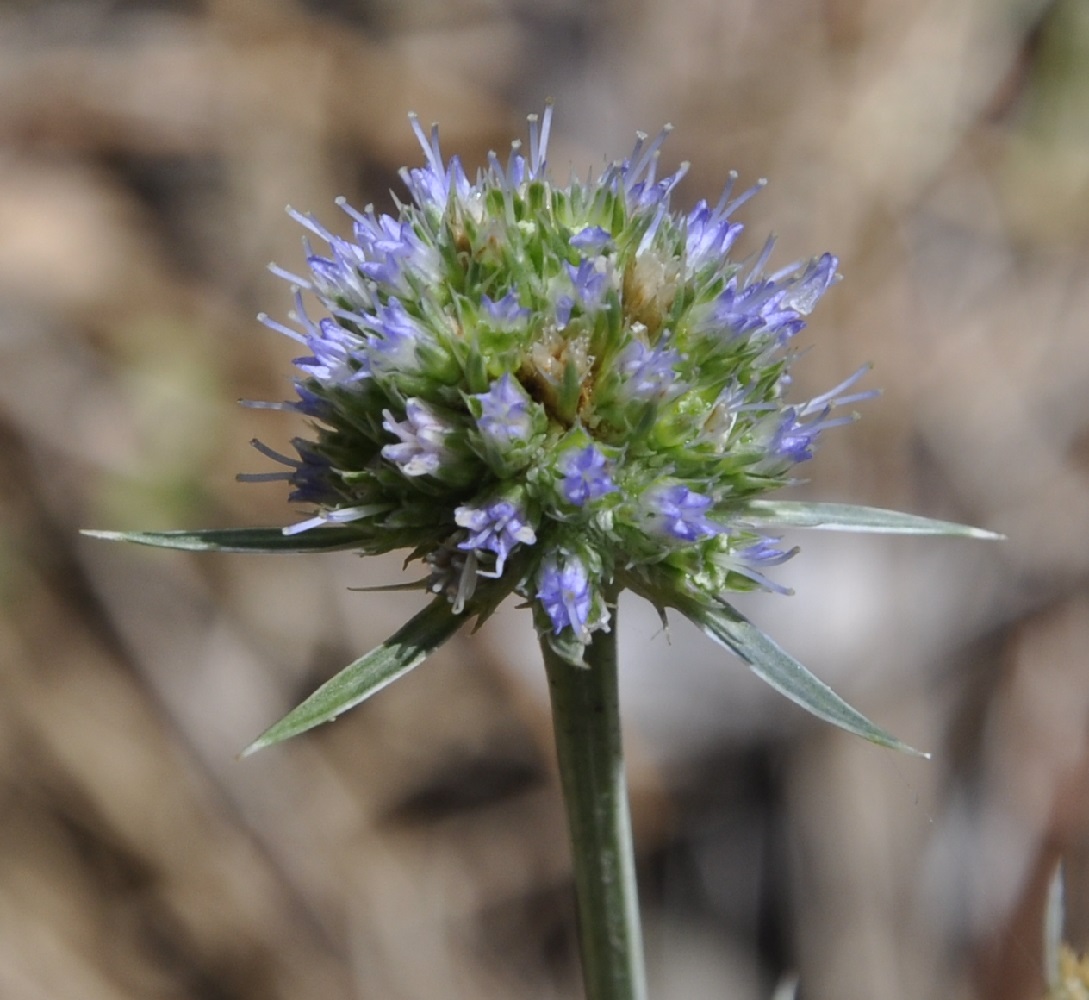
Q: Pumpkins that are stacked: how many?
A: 0